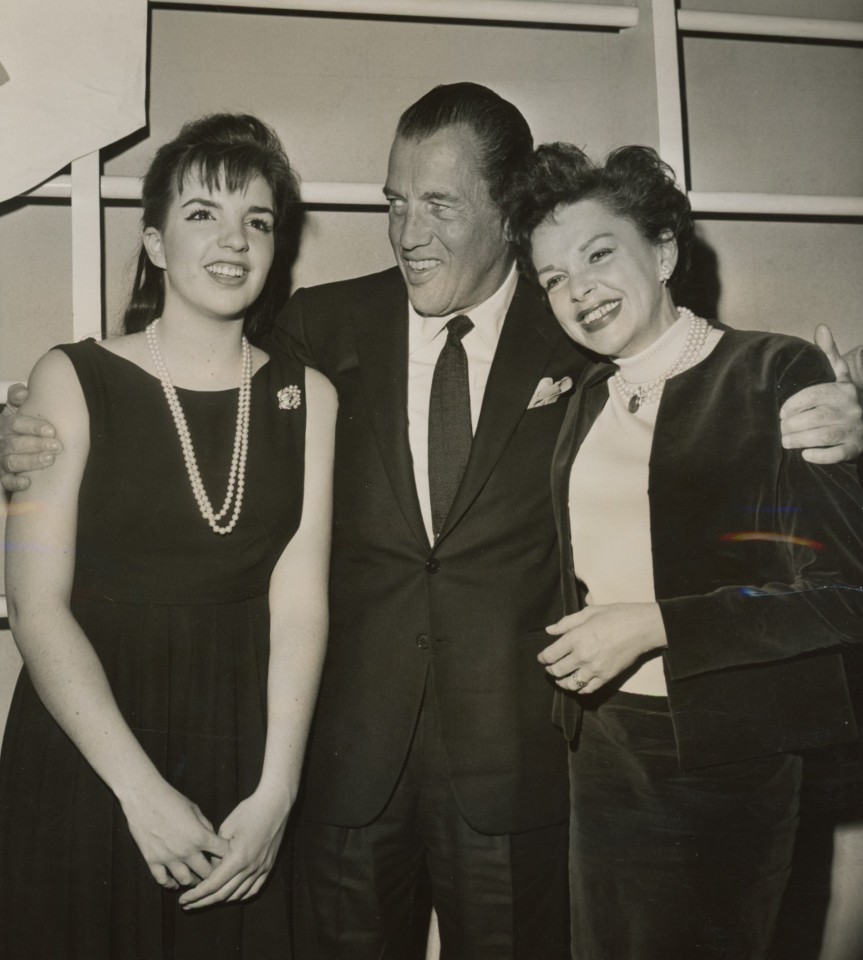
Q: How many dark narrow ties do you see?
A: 1